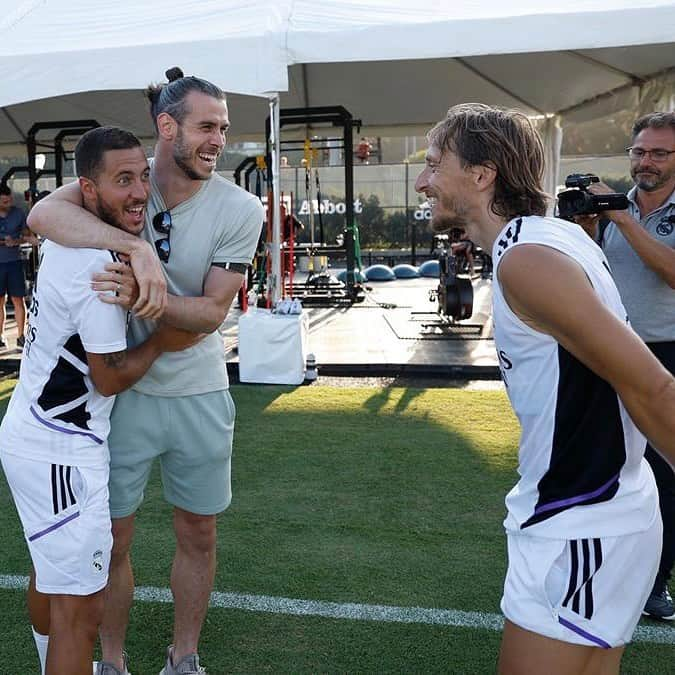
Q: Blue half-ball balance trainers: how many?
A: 4